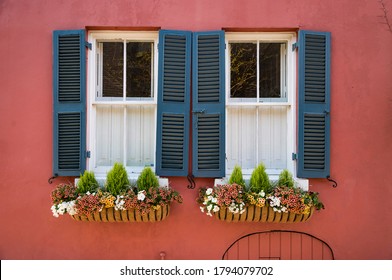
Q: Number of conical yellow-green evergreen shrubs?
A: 6